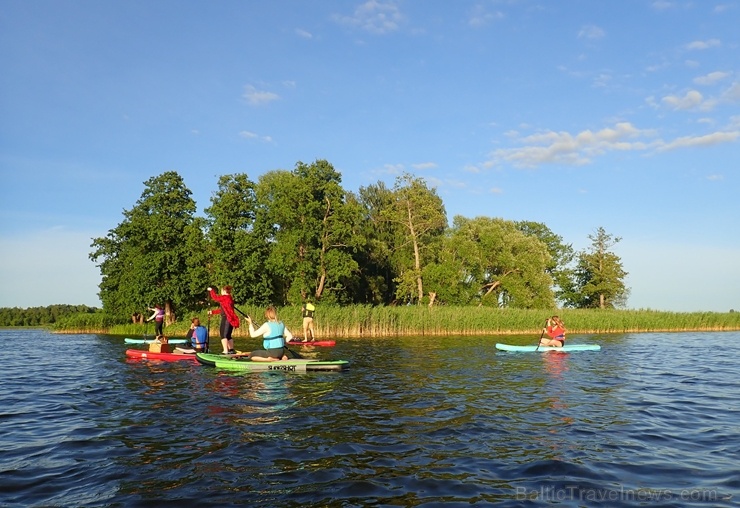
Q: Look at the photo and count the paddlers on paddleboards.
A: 6